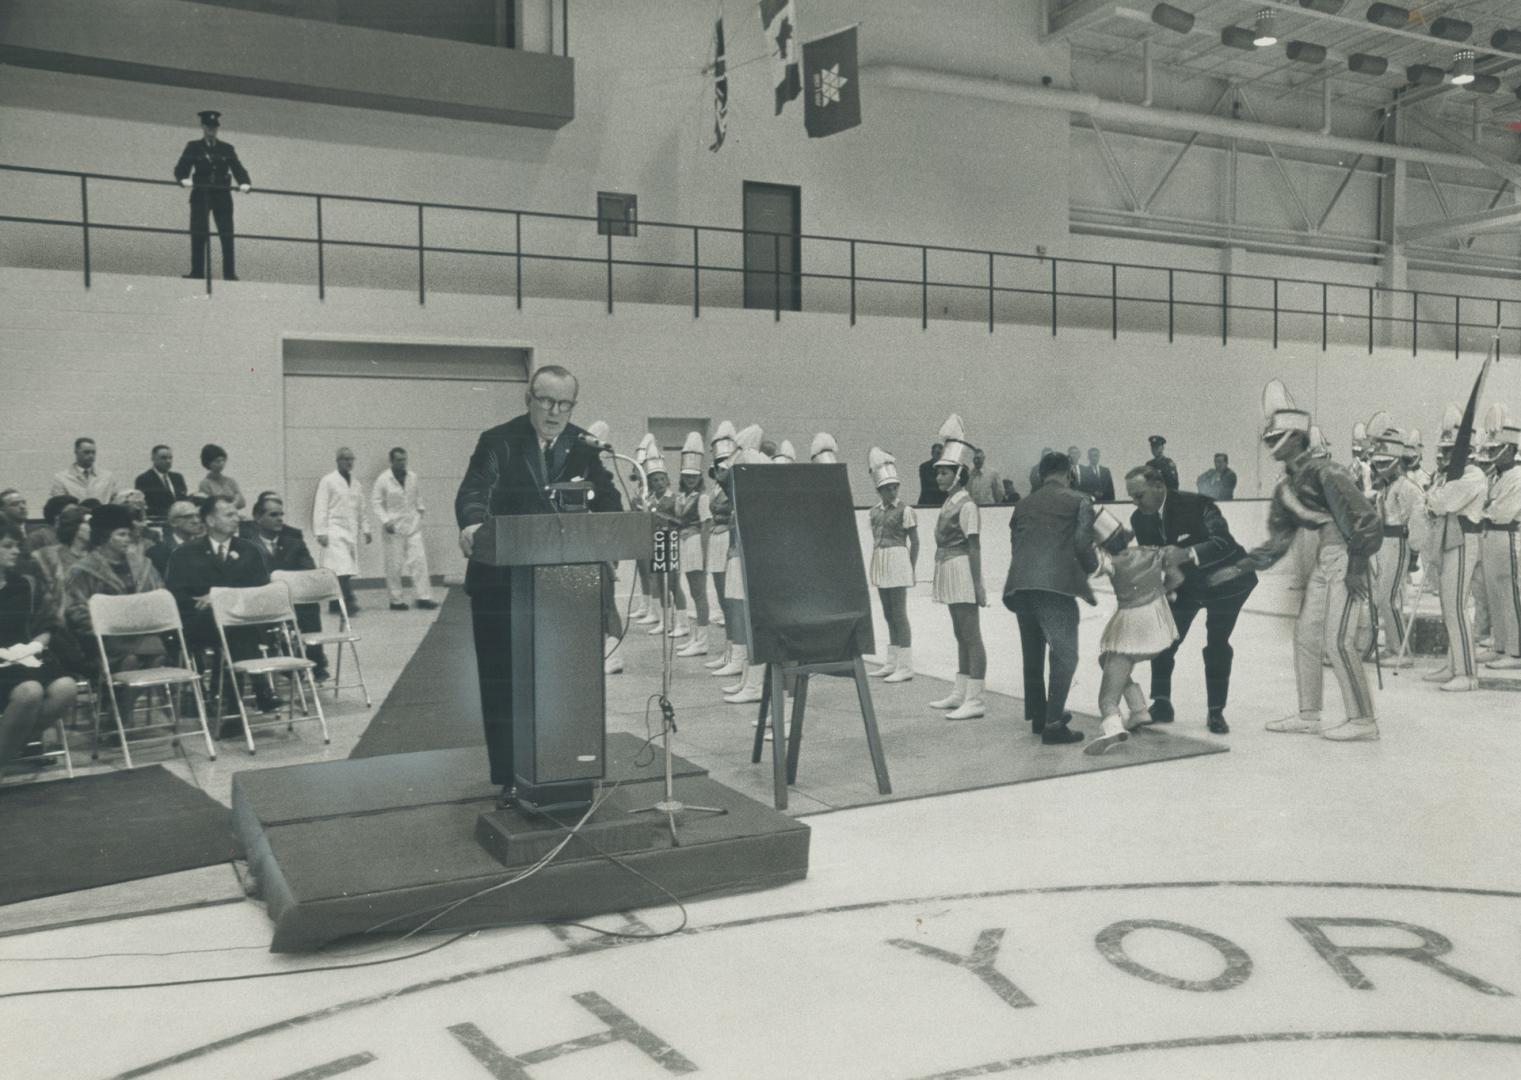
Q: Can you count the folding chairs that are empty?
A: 3